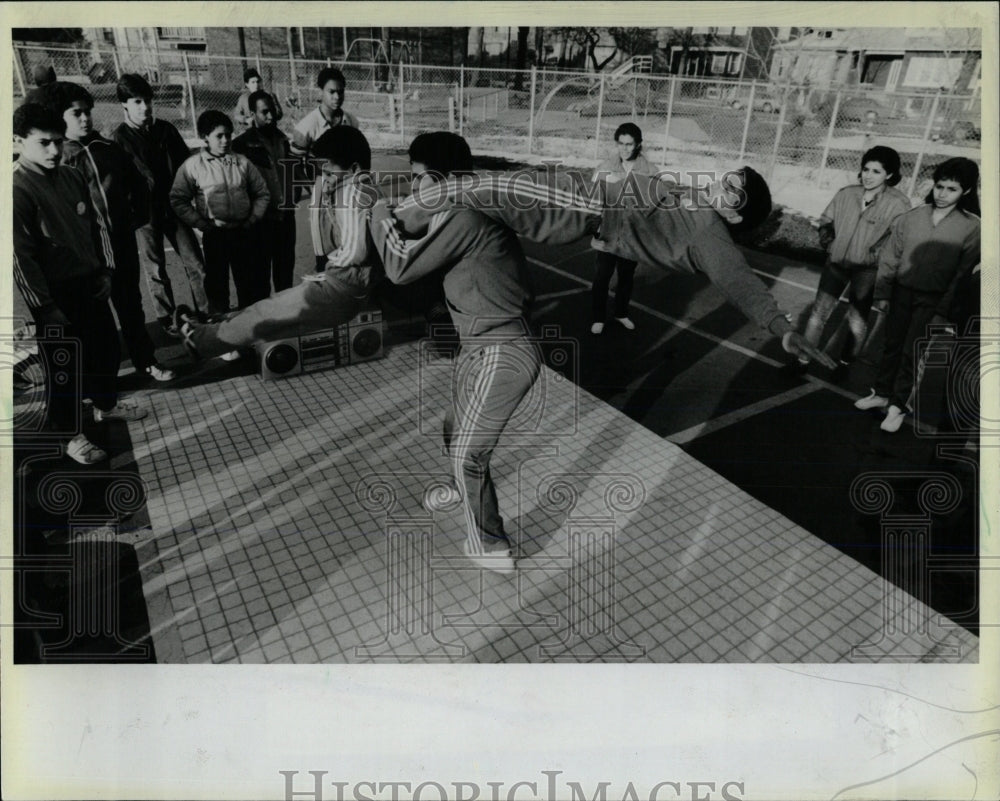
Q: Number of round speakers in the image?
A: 2